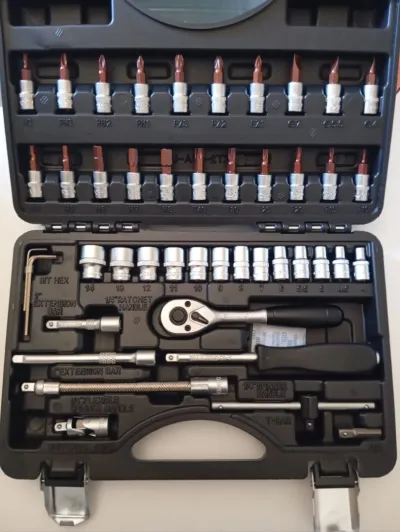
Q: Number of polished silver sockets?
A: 13